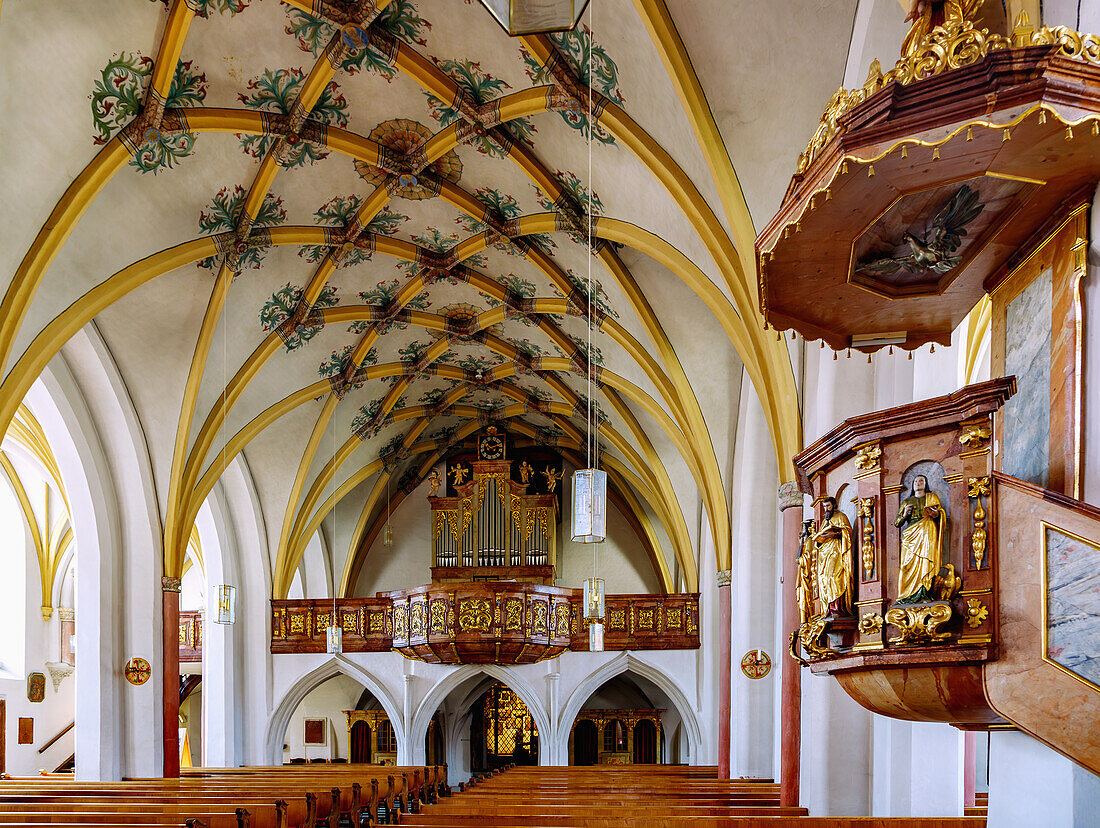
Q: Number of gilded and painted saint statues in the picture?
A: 3